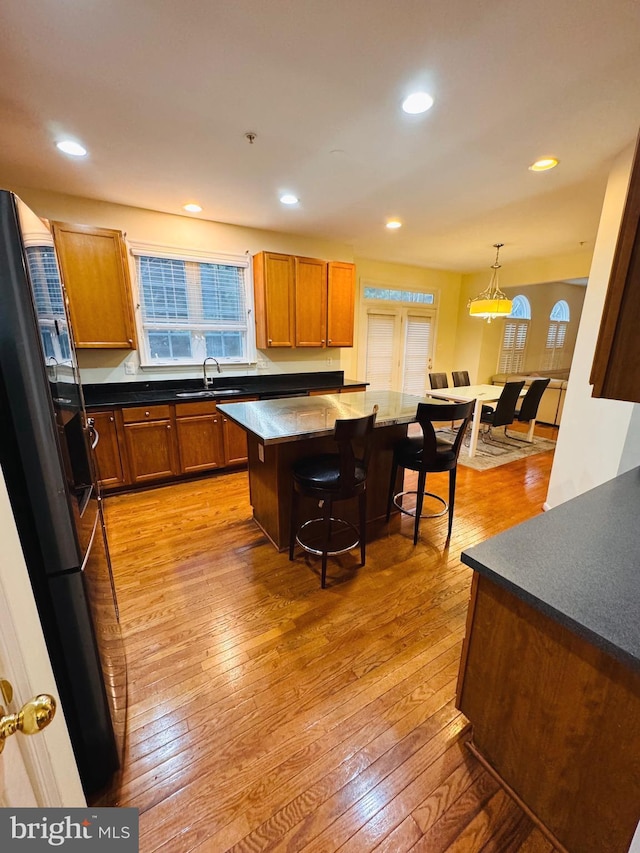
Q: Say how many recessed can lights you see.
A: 6